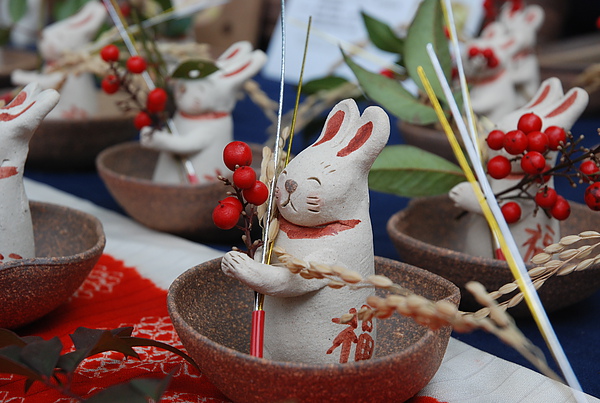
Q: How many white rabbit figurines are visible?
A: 7